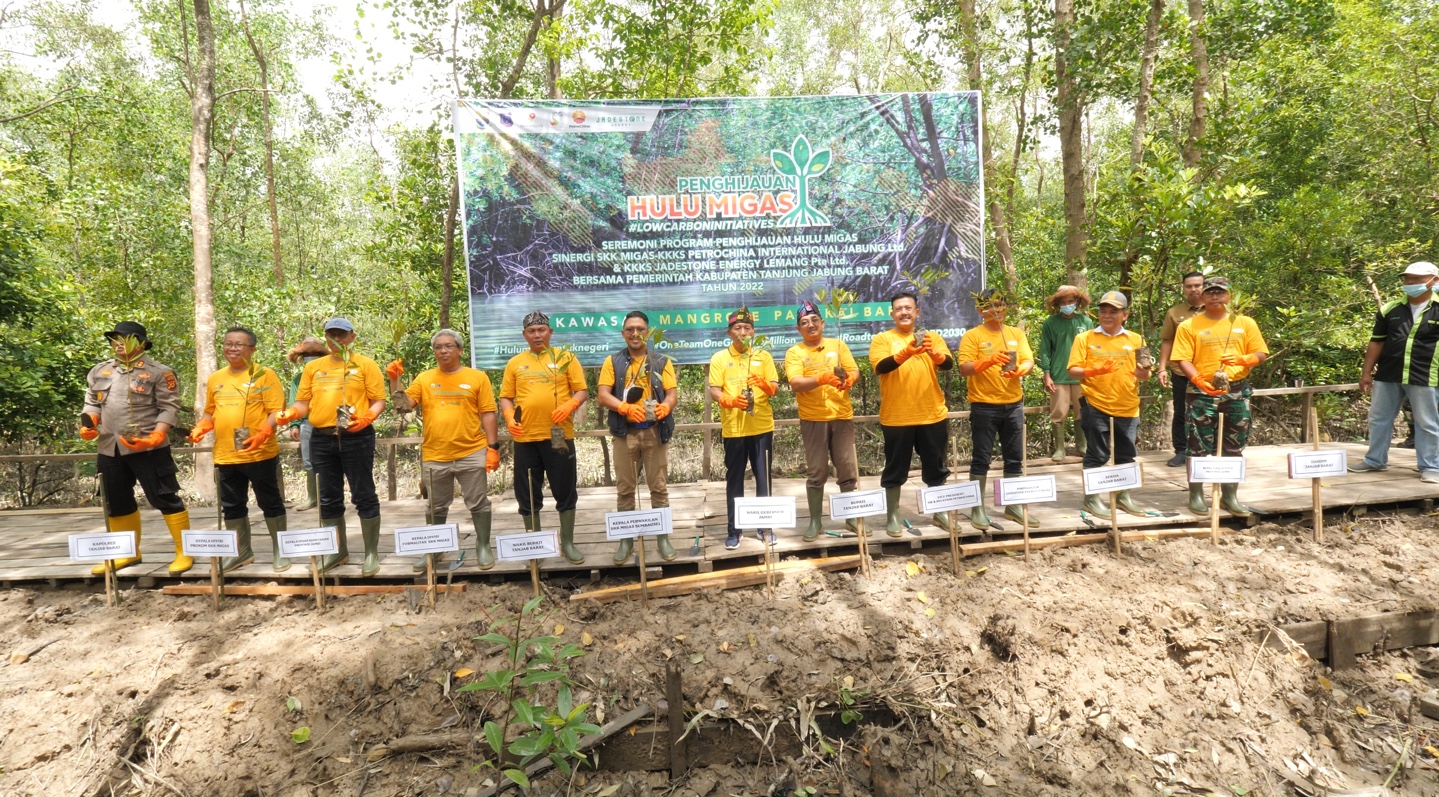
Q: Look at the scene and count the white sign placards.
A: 13